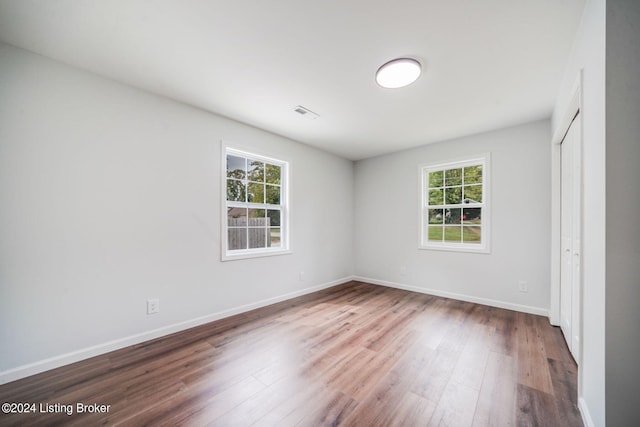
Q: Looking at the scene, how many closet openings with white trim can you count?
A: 1